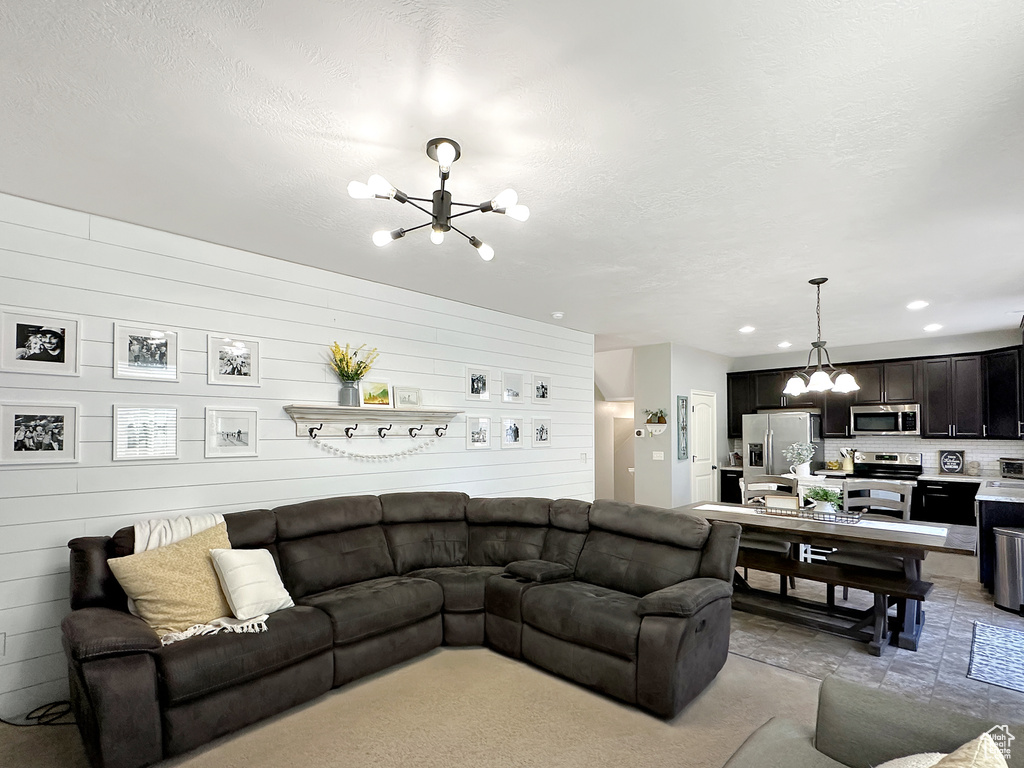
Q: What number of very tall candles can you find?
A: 0